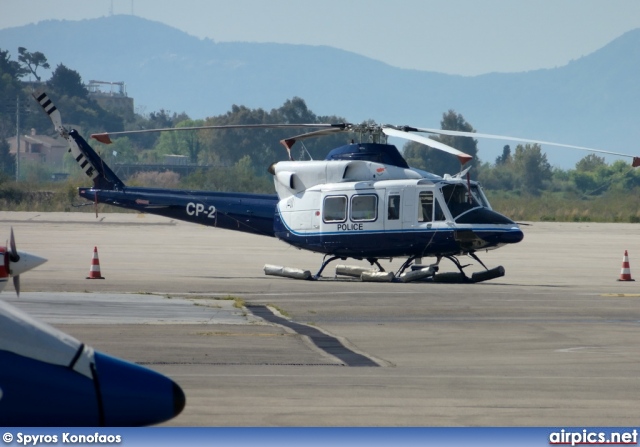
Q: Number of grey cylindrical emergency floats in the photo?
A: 6